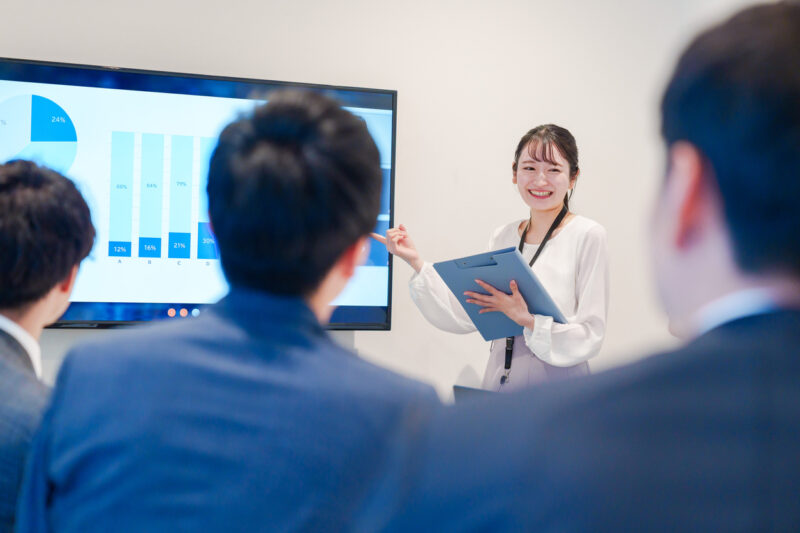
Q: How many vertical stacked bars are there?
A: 4